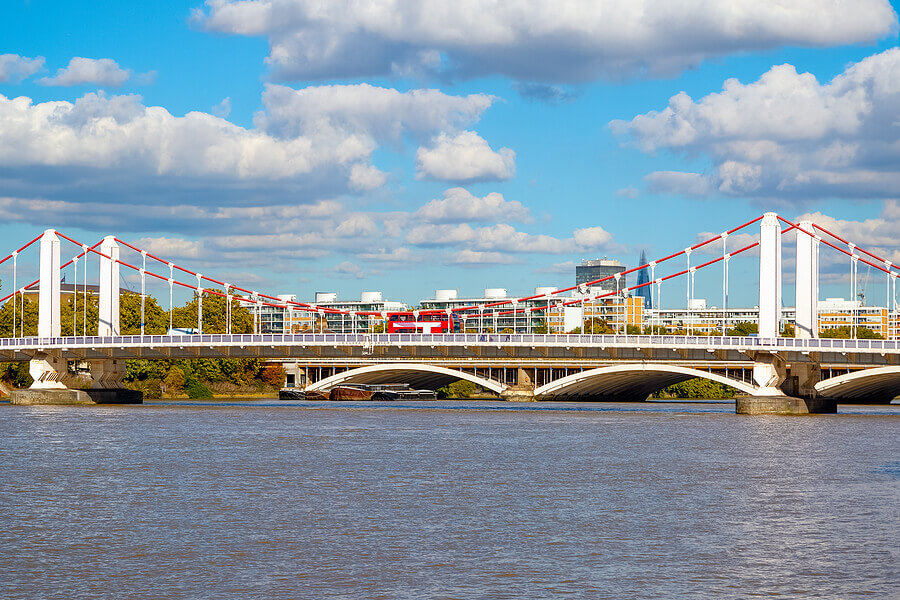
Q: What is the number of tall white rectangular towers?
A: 4